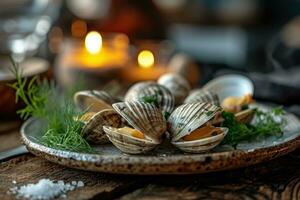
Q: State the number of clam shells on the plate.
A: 7